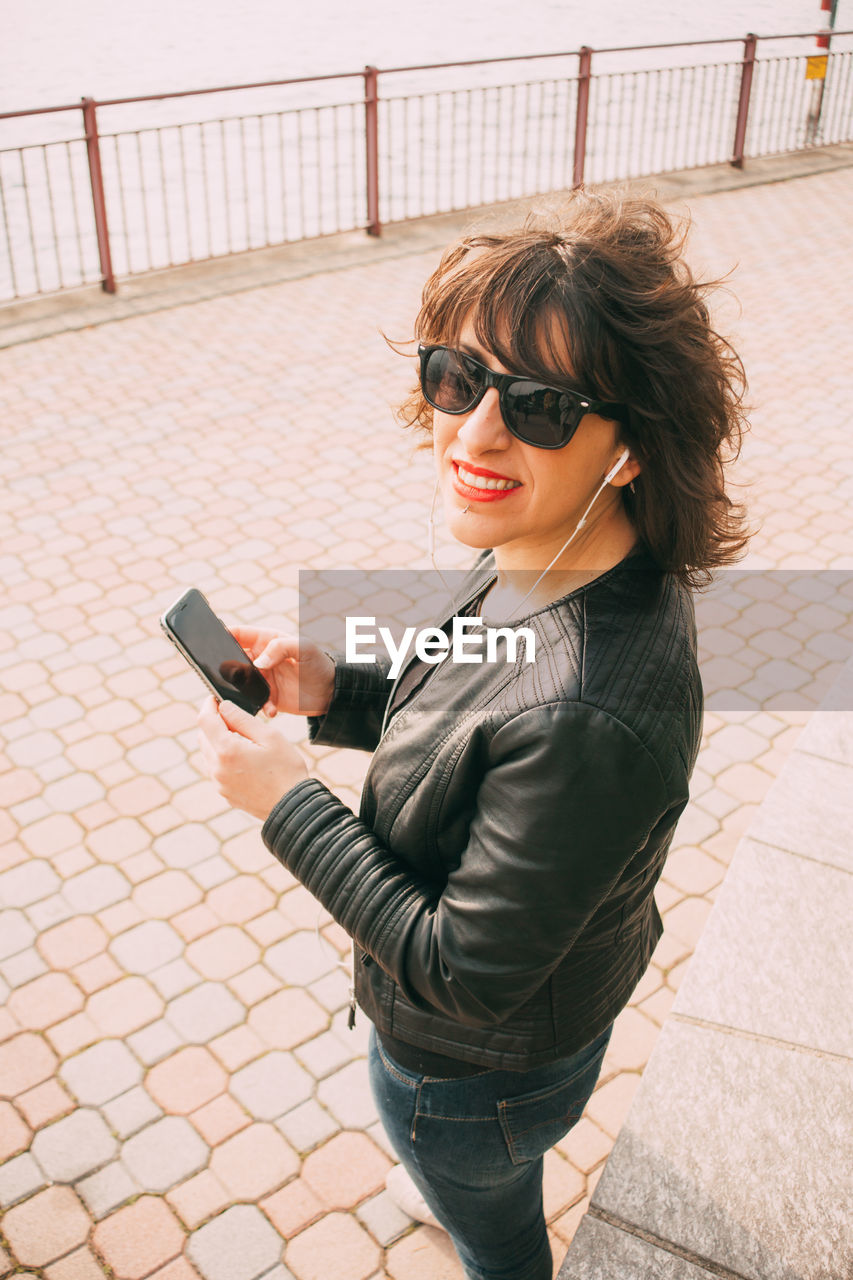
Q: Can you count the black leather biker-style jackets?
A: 1